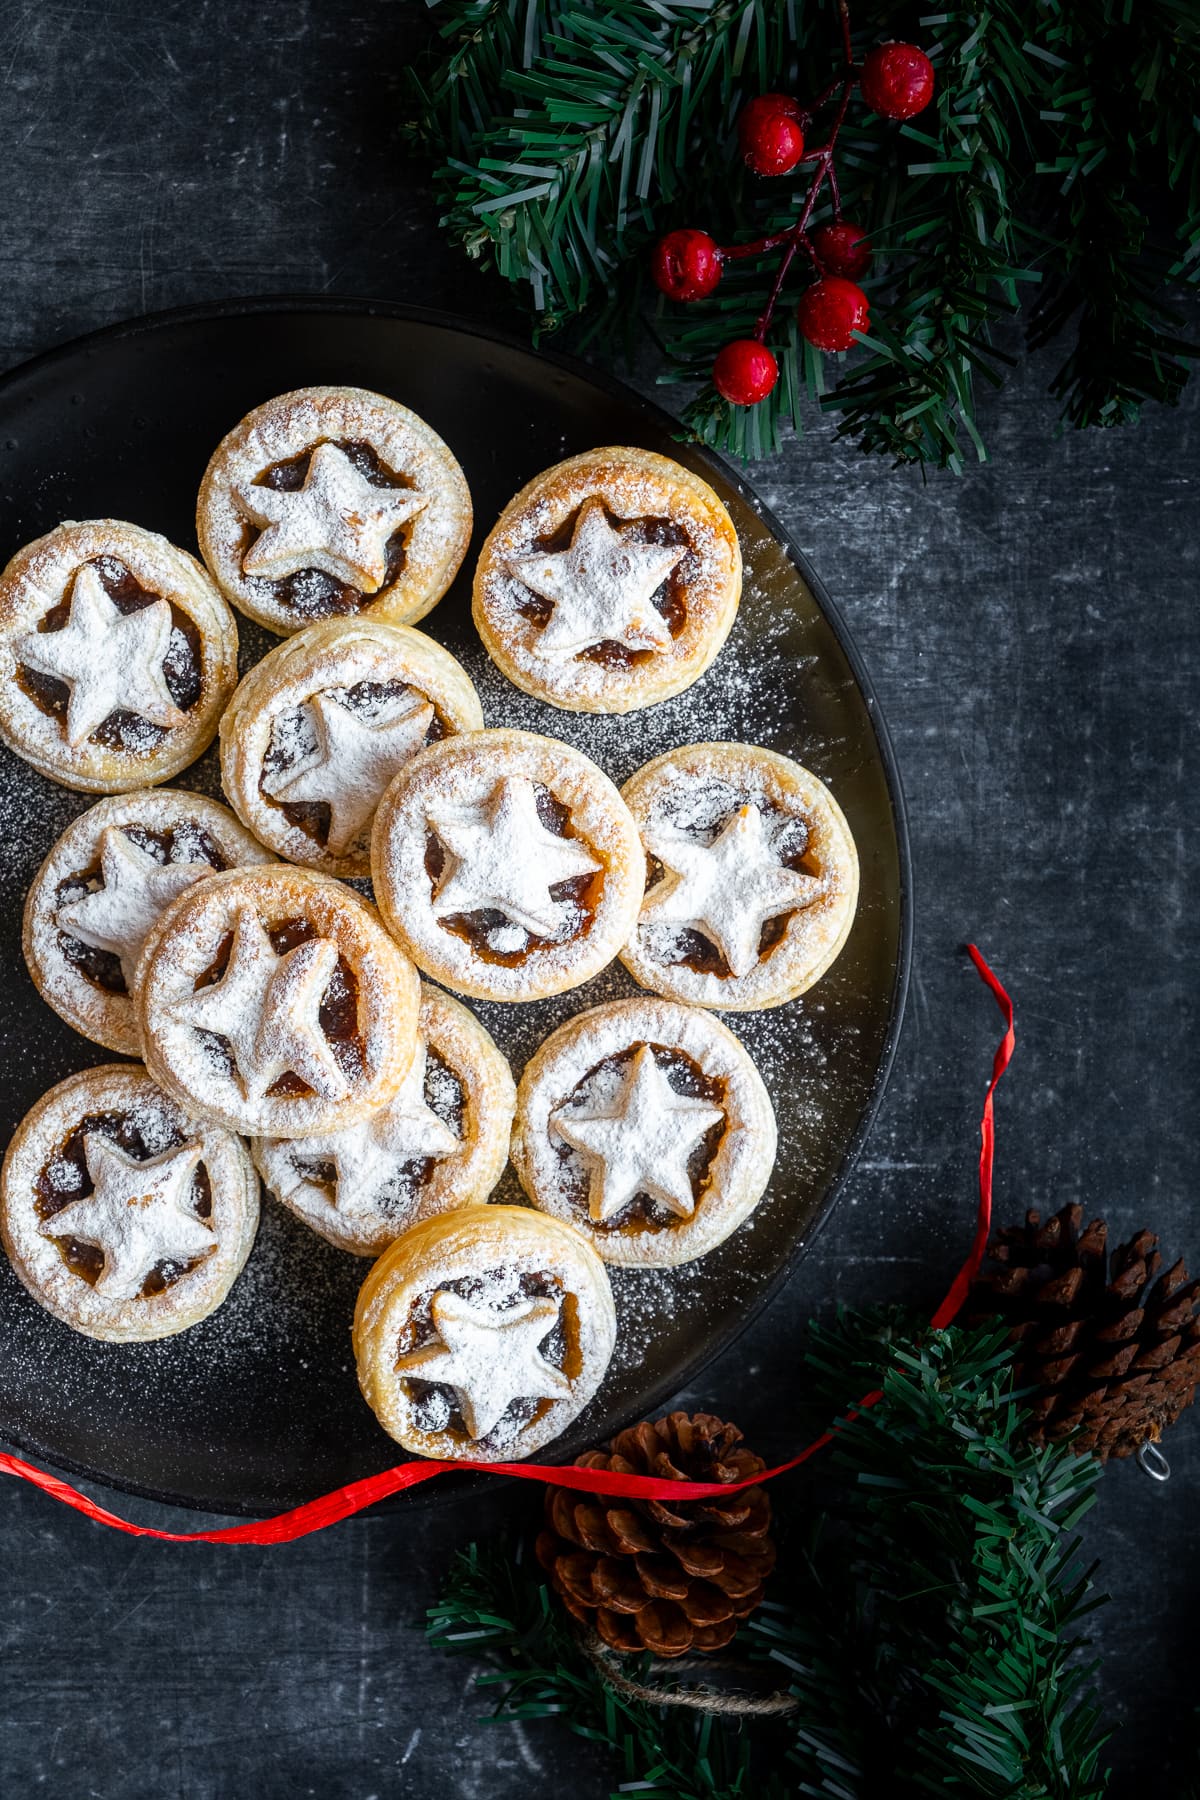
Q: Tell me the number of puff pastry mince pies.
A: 12